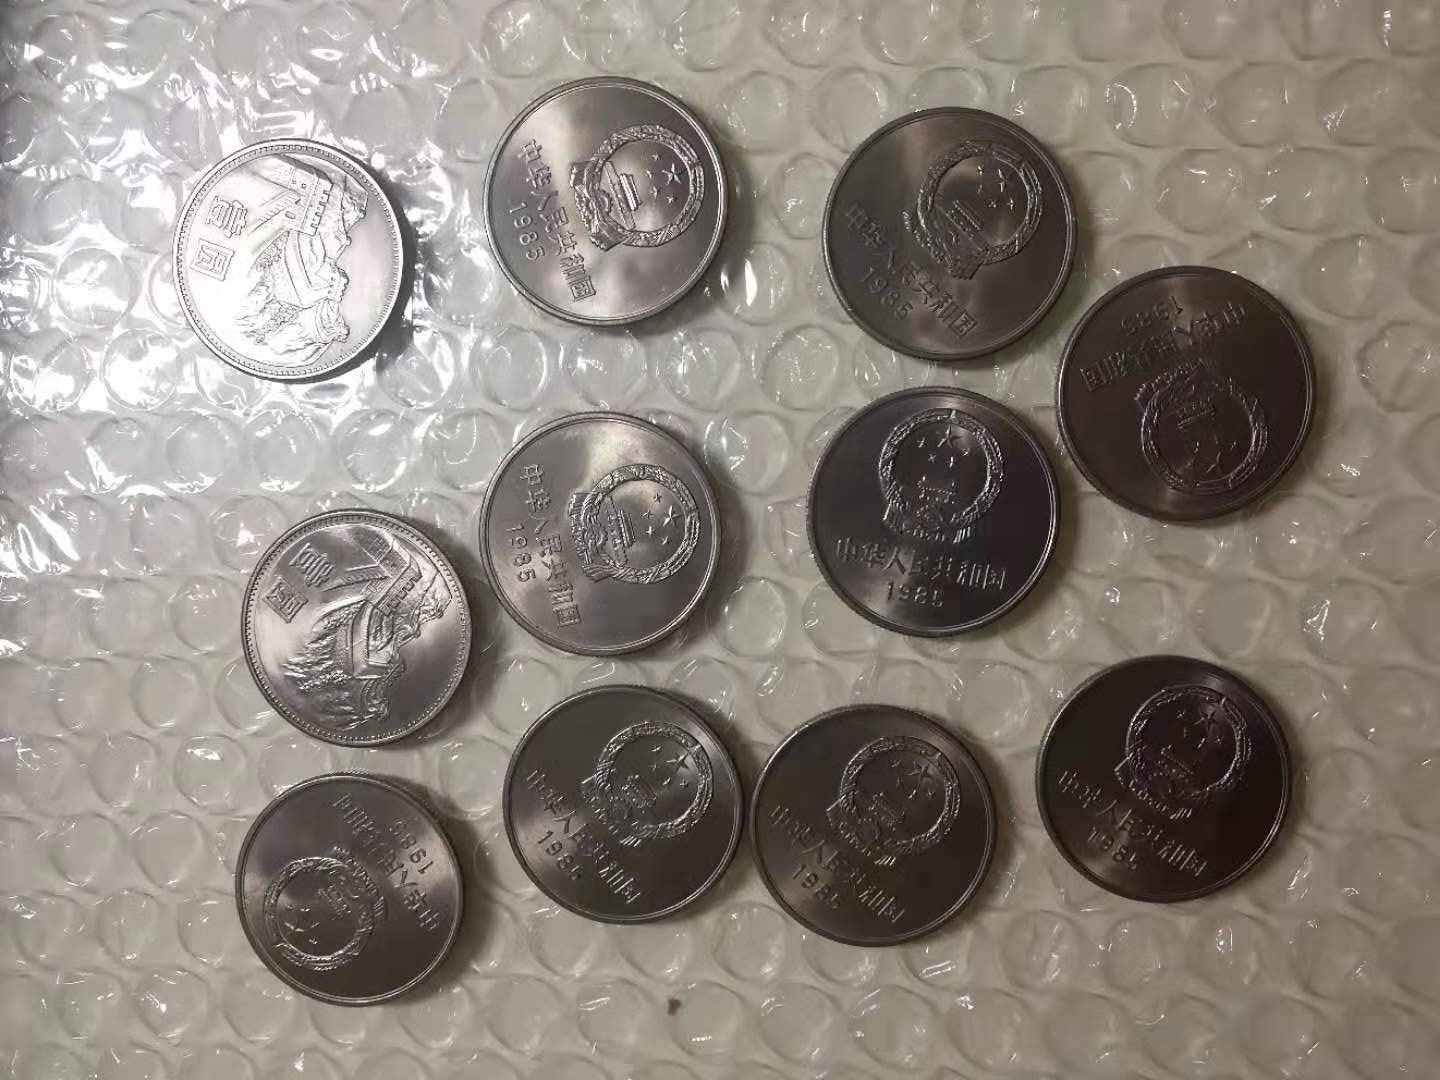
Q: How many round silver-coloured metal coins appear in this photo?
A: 11